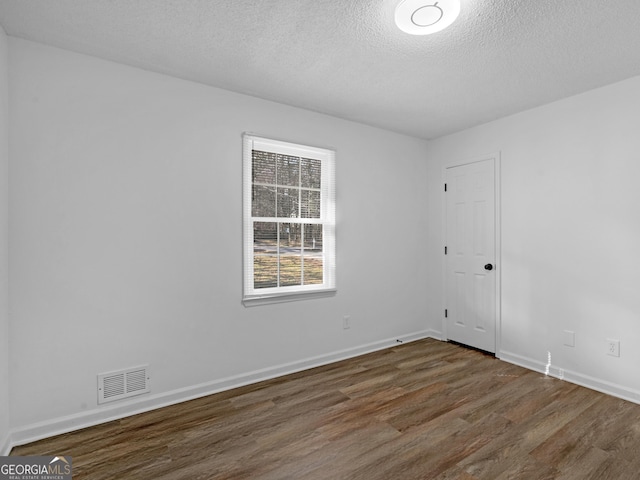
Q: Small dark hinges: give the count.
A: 3